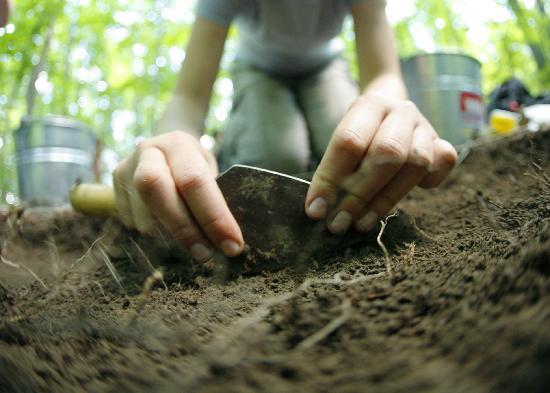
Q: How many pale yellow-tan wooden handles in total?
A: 1